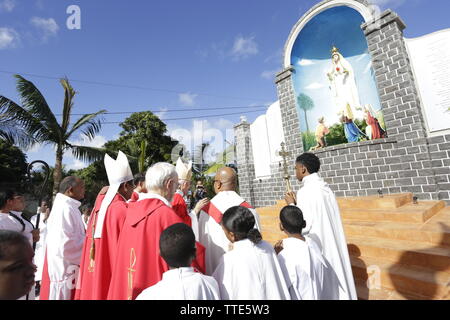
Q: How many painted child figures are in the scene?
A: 3